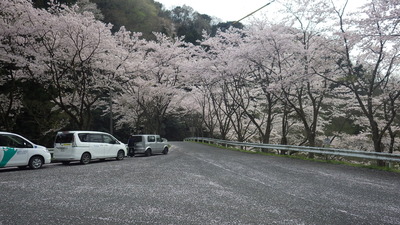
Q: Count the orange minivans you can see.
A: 0